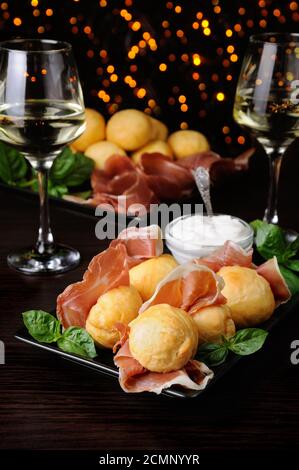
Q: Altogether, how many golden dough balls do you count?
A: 11